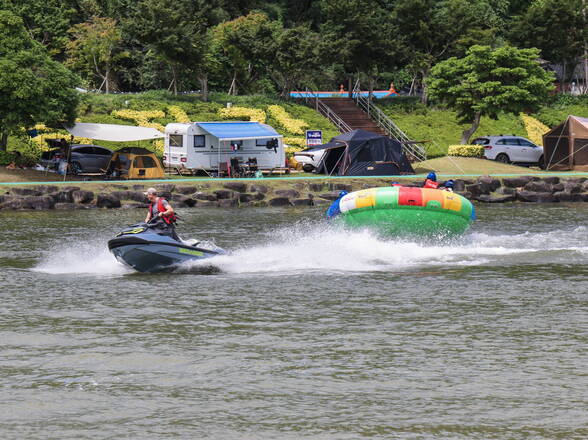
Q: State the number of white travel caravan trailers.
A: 1